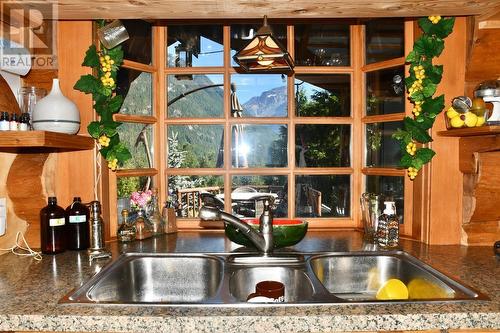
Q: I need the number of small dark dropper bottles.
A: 3